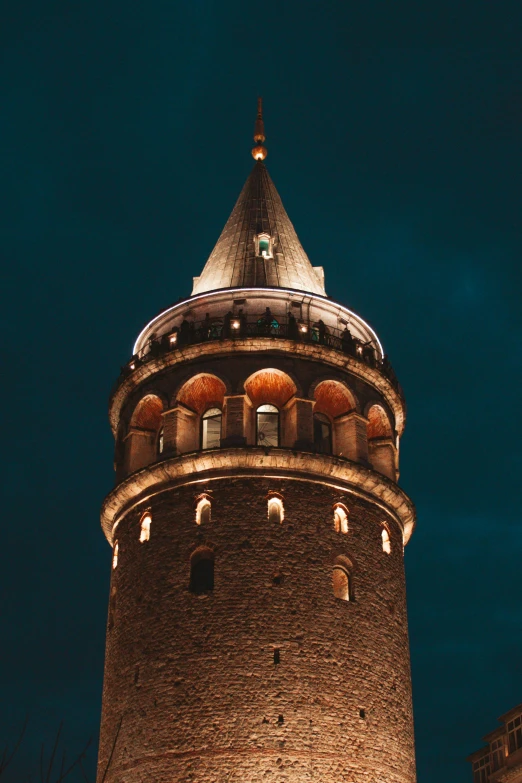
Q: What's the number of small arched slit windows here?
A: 6